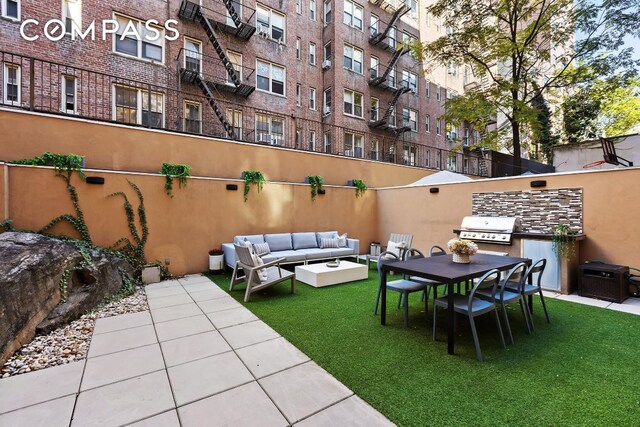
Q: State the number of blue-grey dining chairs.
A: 6